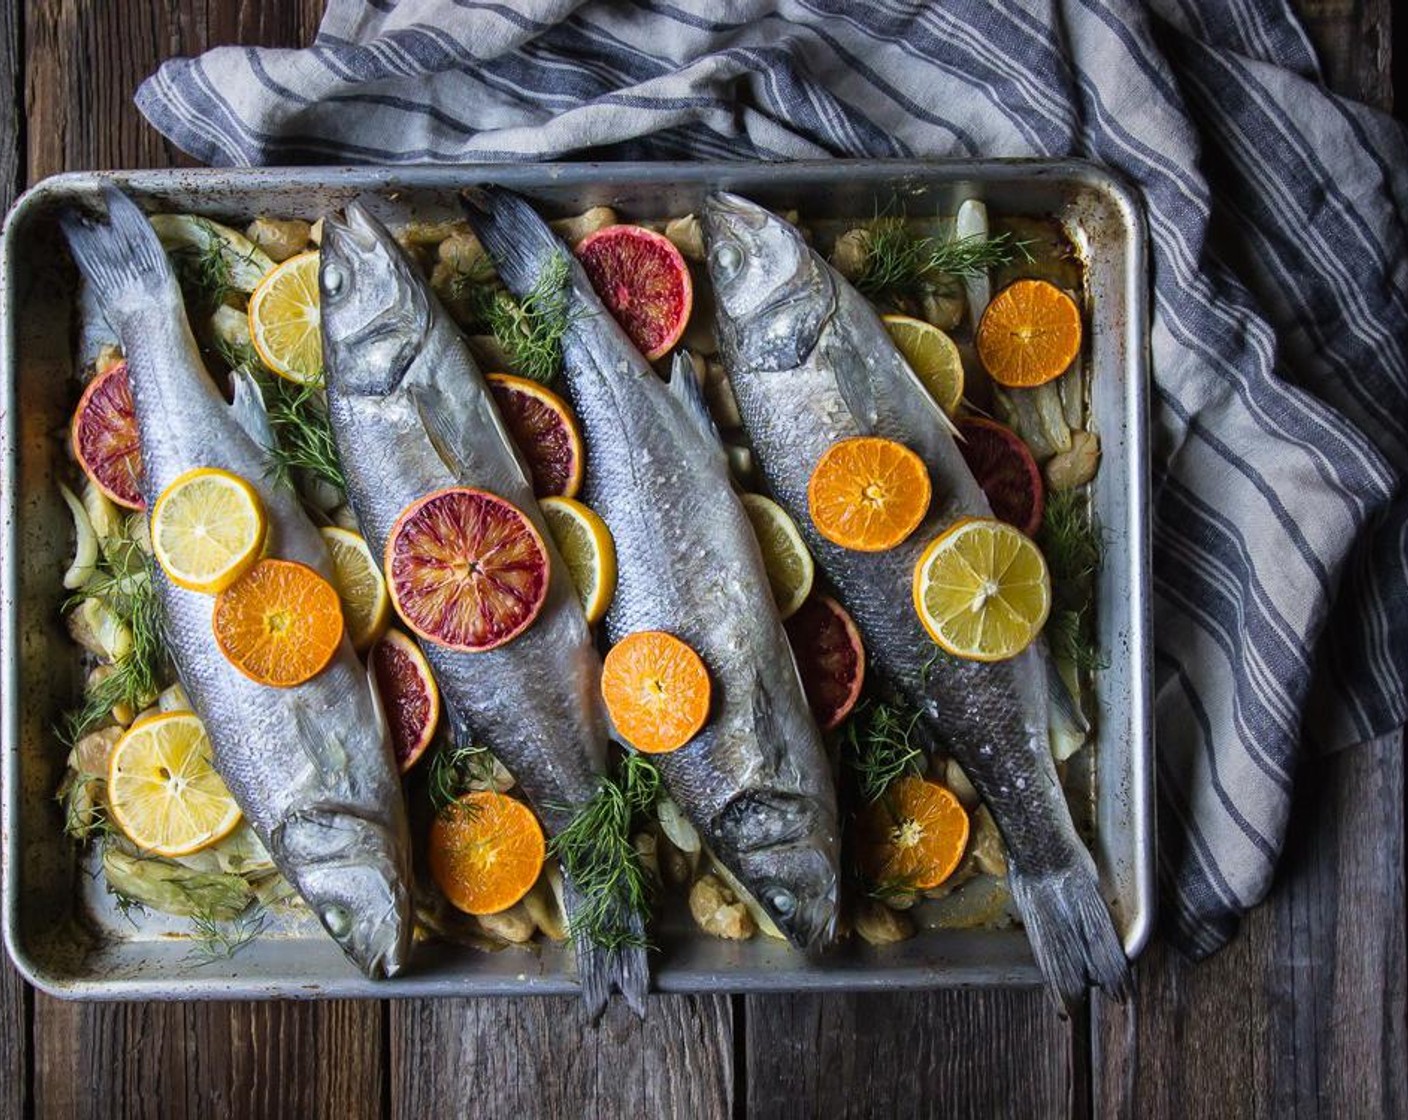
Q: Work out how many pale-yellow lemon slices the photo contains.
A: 8